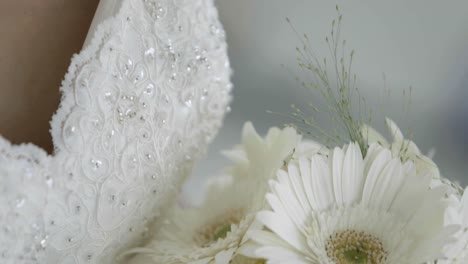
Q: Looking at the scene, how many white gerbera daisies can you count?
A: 2